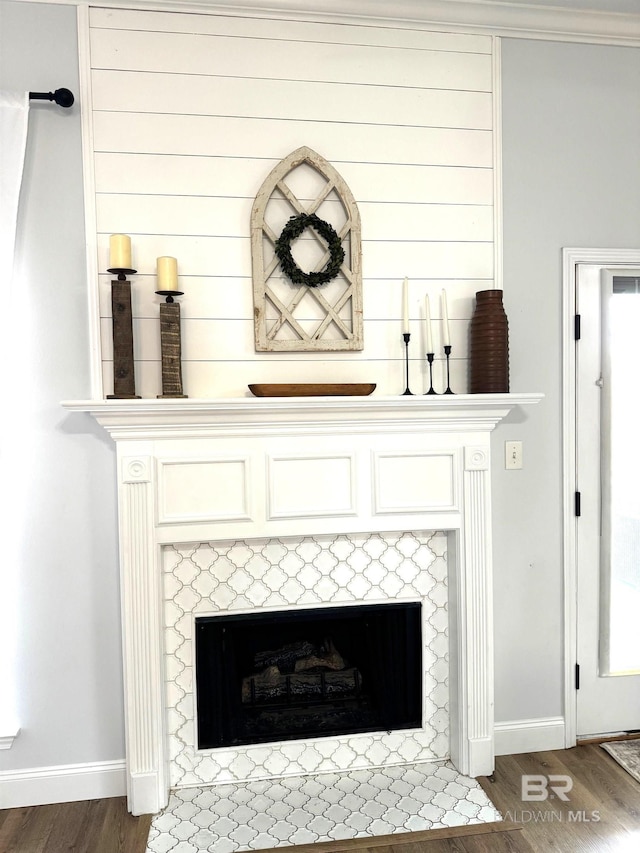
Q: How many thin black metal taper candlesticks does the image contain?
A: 3